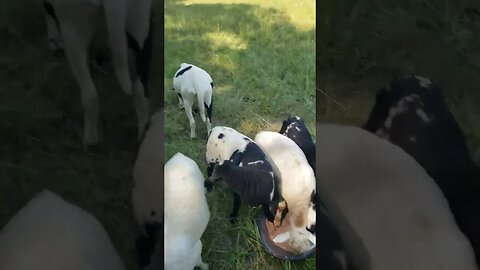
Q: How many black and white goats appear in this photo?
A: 3